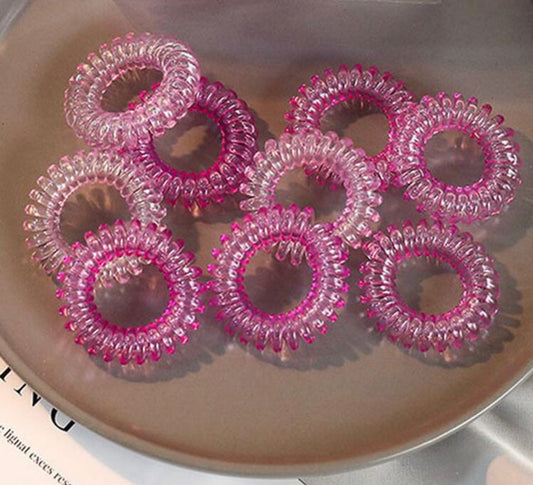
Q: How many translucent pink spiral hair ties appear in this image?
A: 9